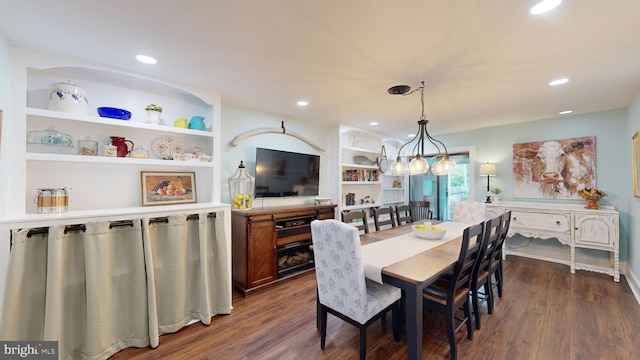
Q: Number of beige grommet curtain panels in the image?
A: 2